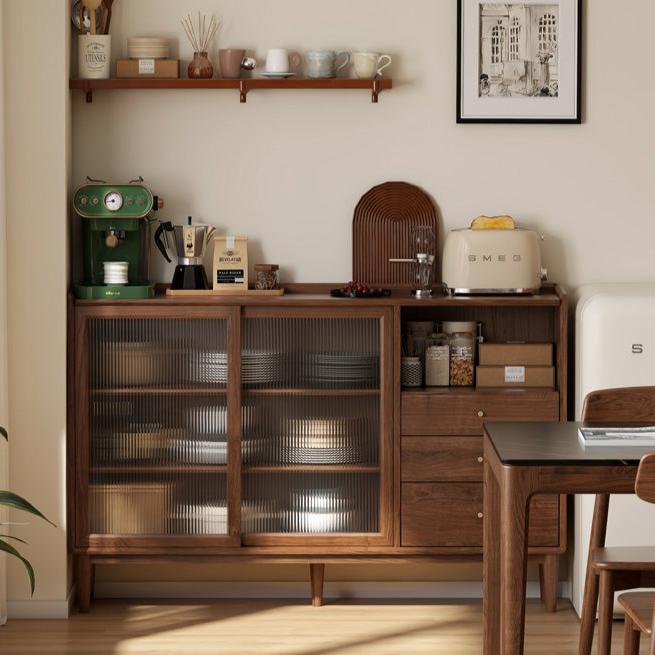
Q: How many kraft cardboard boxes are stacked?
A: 2